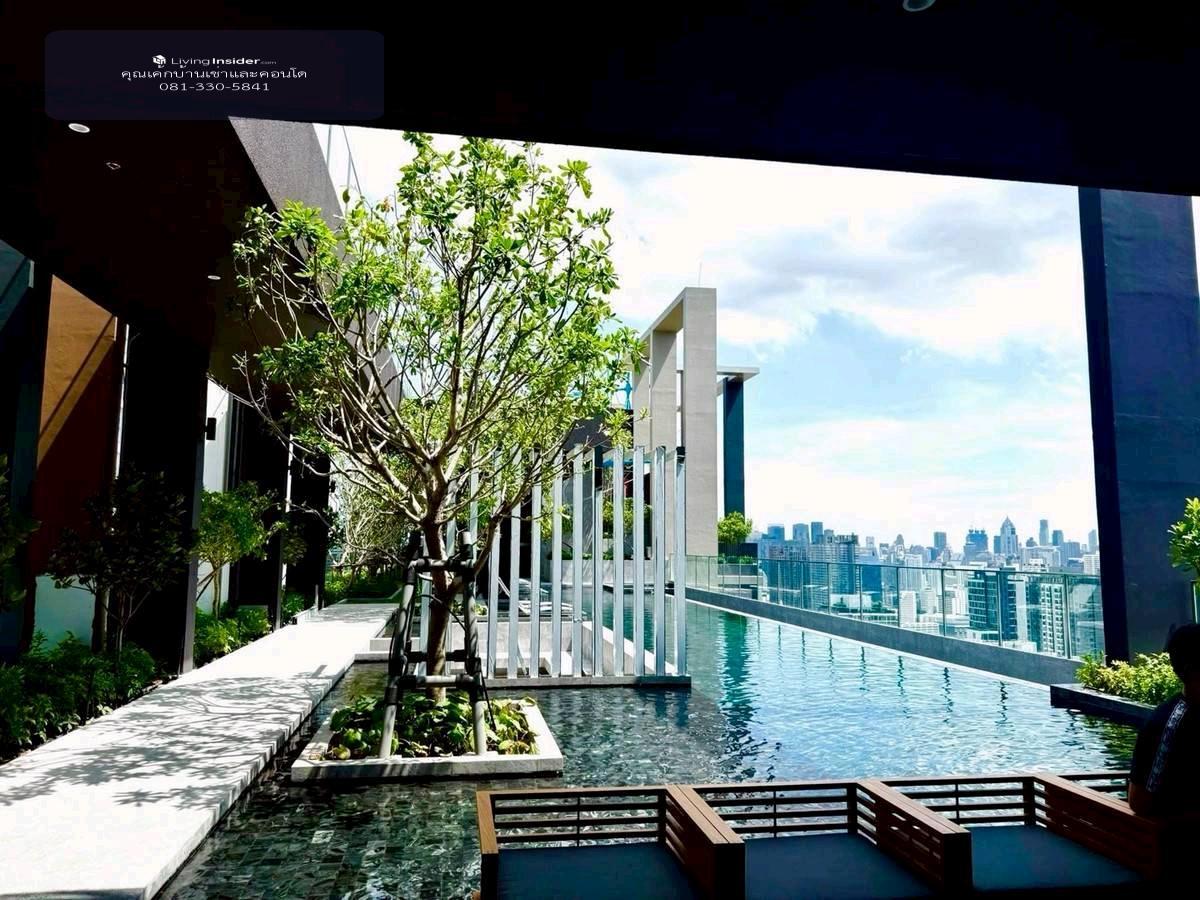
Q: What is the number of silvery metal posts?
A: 13